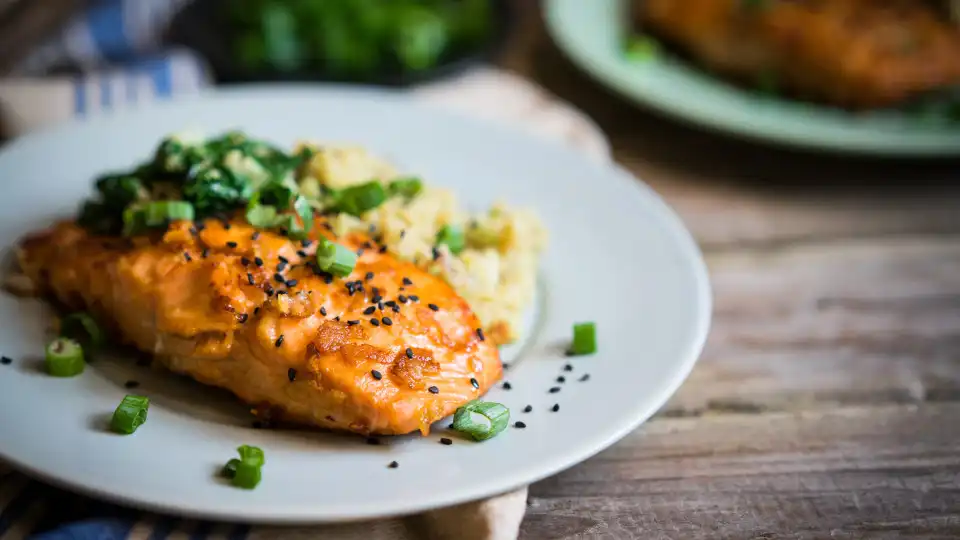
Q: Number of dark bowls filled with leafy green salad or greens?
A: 1